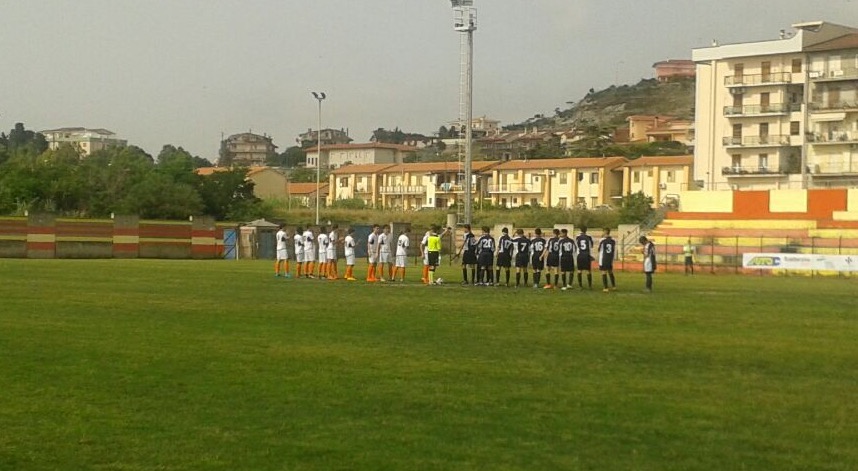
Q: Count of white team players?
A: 10